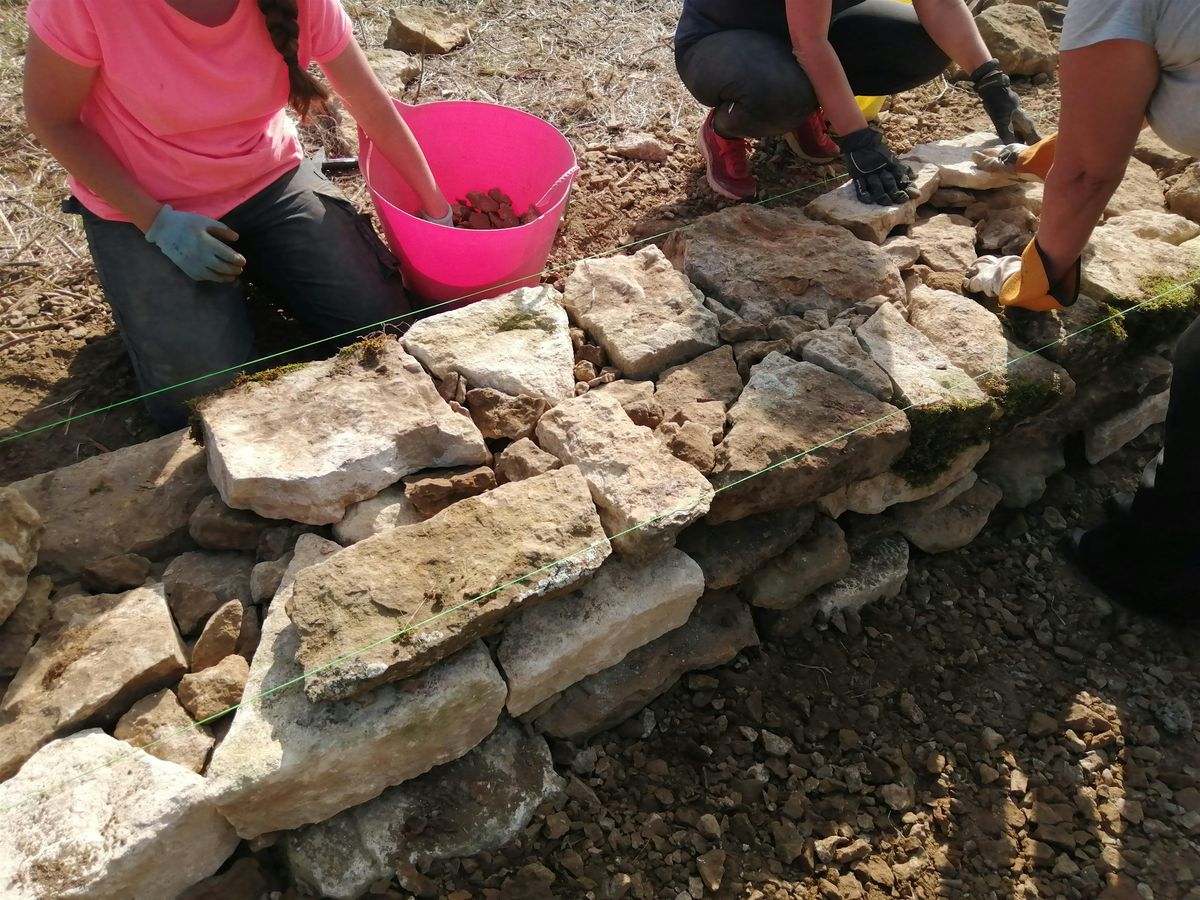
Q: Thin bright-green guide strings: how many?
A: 2